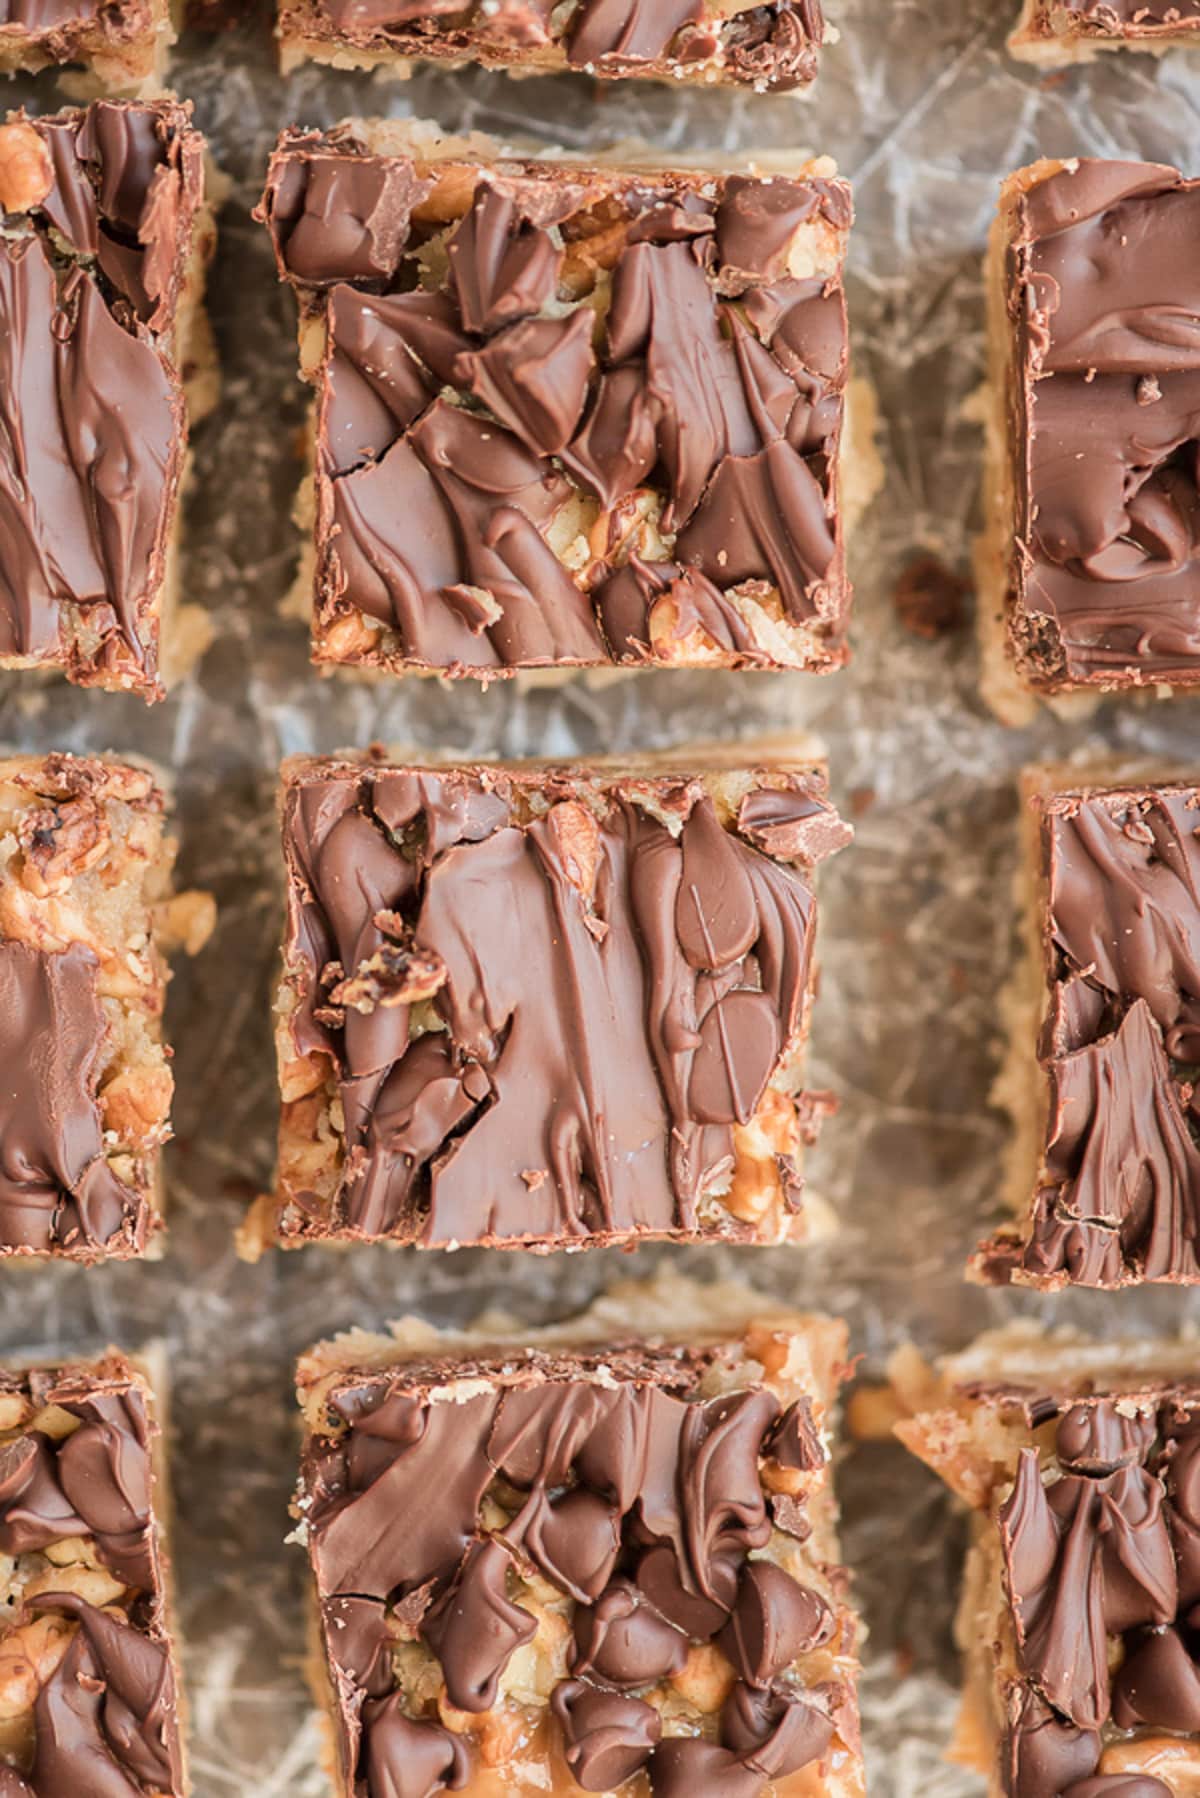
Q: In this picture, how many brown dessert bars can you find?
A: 12